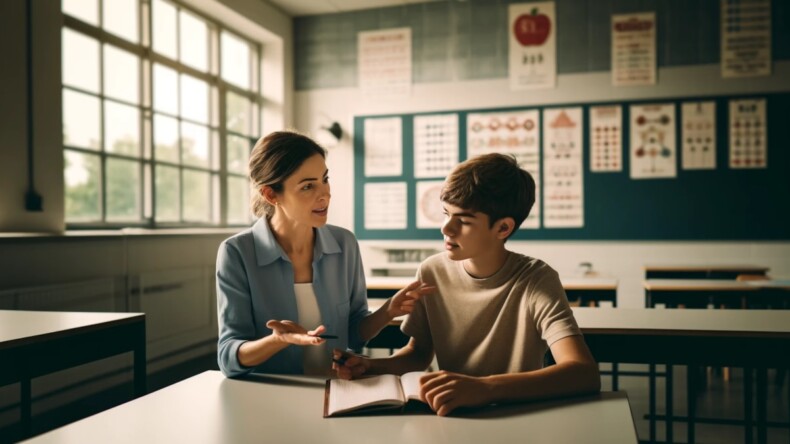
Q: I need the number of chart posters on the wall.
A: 14